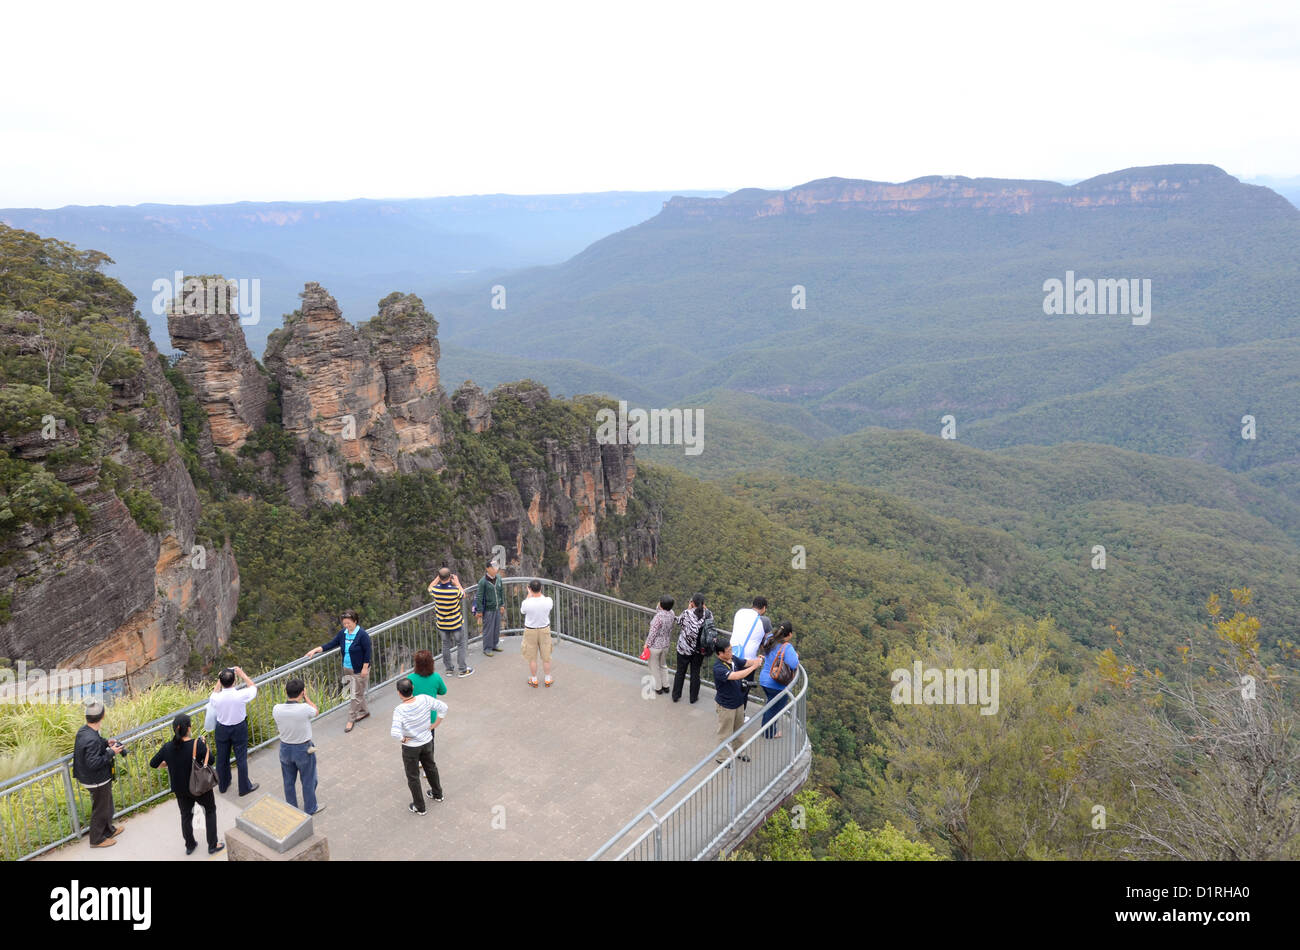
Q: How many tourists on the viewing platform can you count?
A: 15